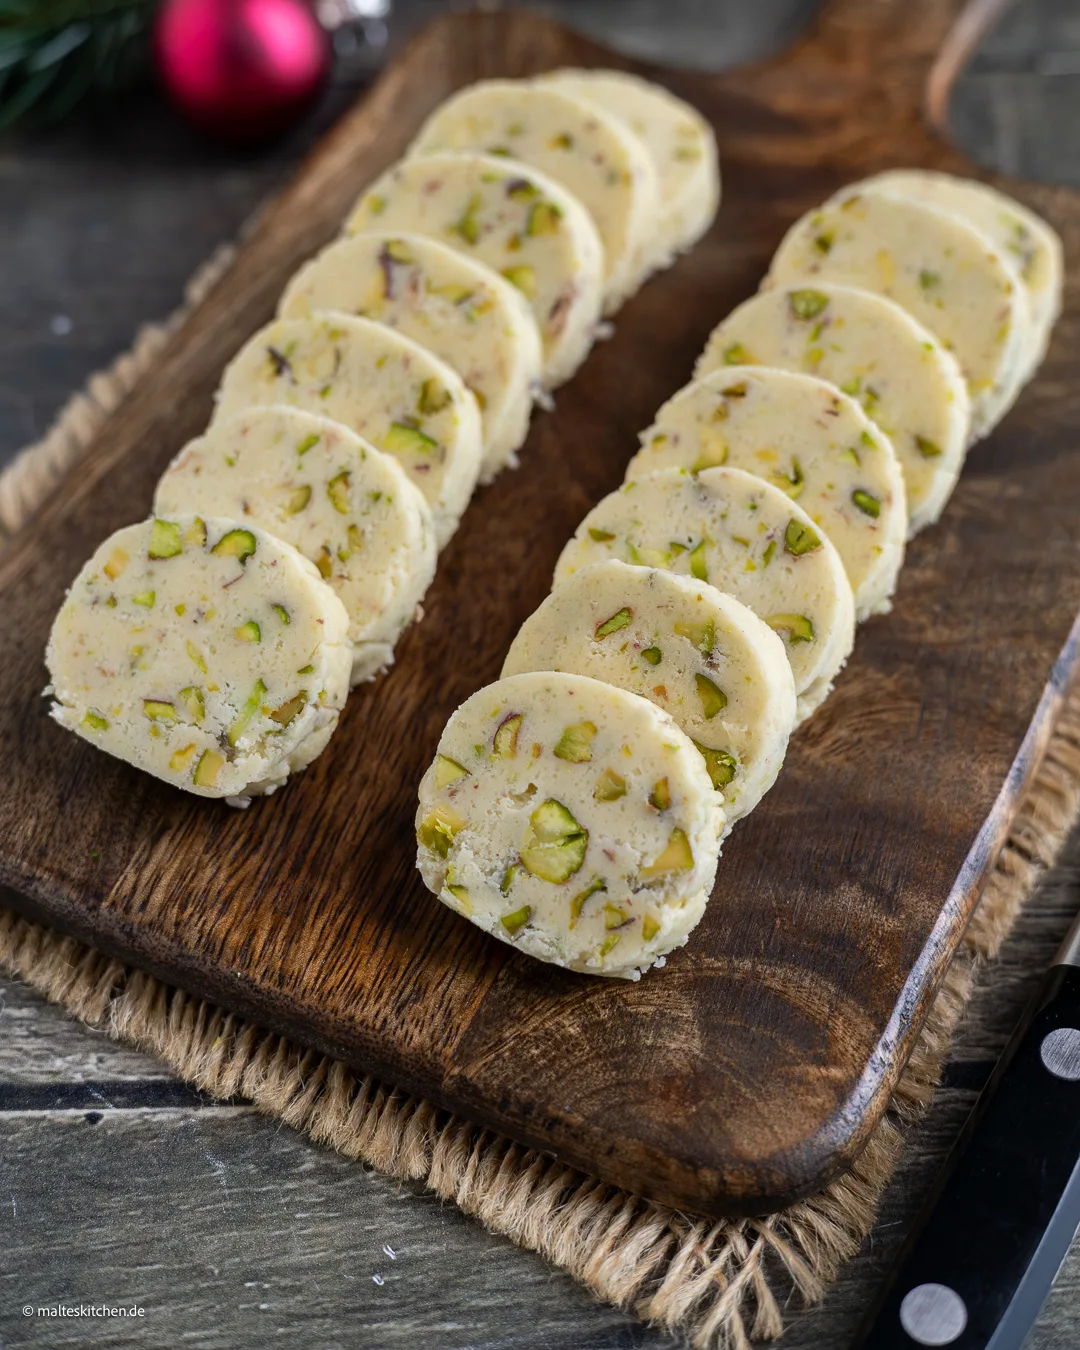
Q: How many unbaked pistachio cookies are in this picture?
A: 14